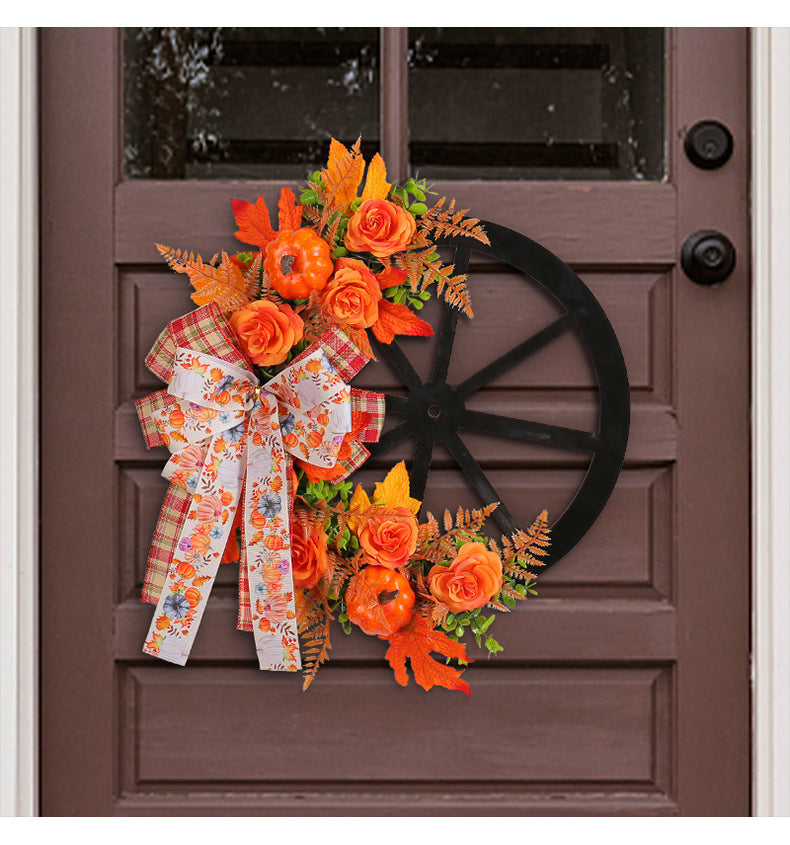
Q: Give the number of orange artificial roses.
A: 6